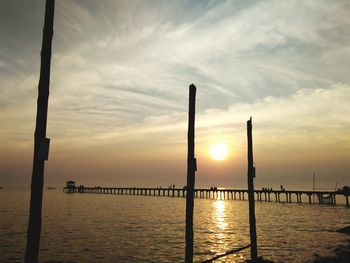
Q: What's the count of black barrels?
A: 0